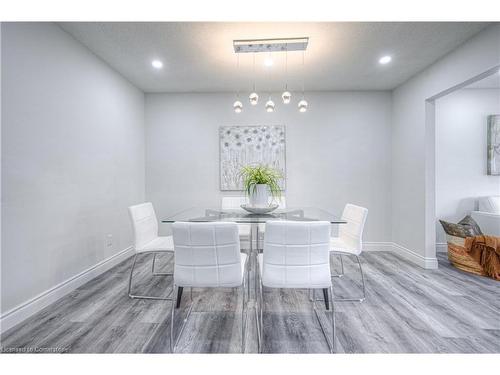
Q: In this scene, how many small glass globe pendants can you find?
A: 5